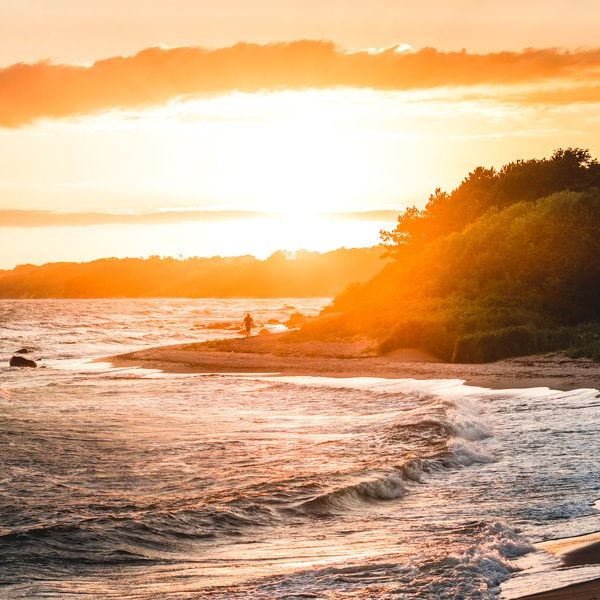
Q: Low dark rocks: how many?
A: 2